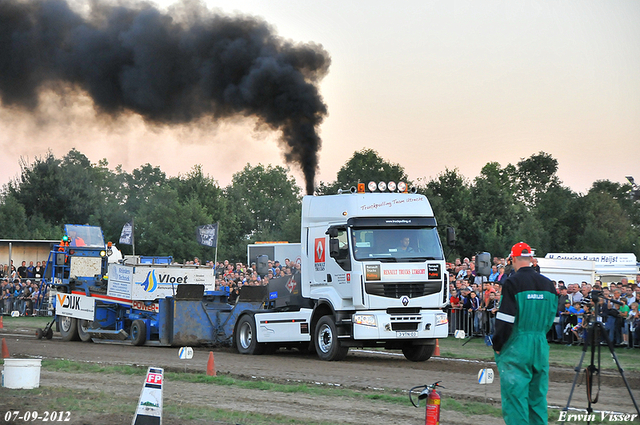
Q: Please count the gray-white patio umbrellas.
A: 0